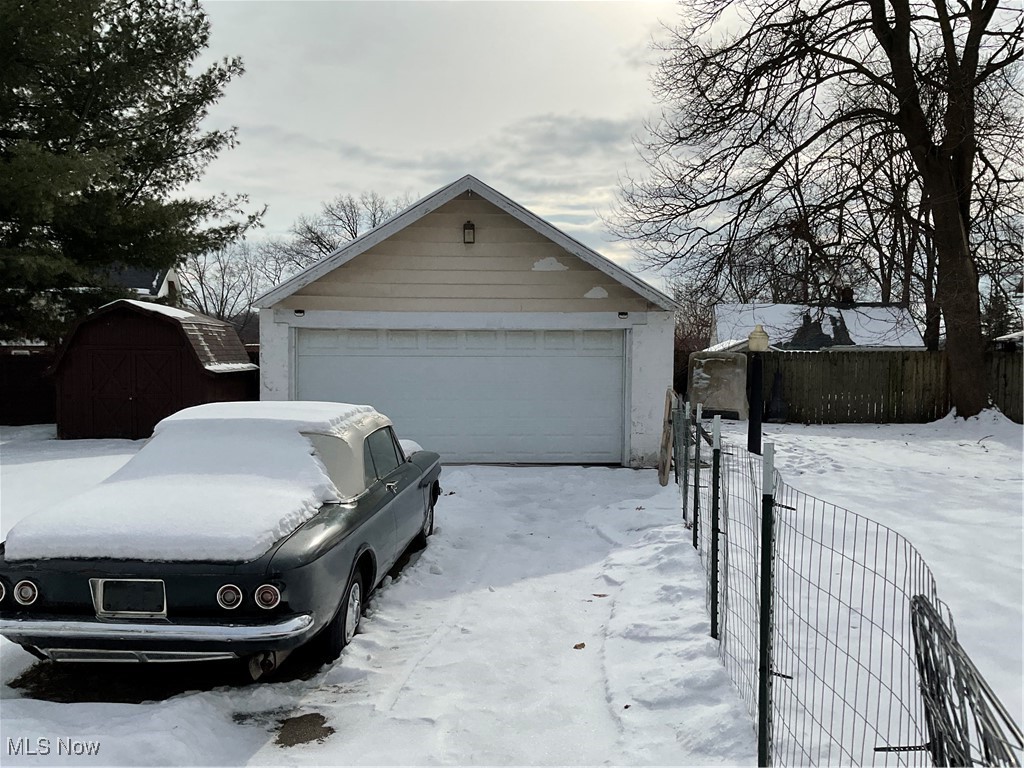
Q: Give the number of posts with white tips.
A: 4